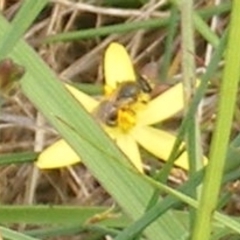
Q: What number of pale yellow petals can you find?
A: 6